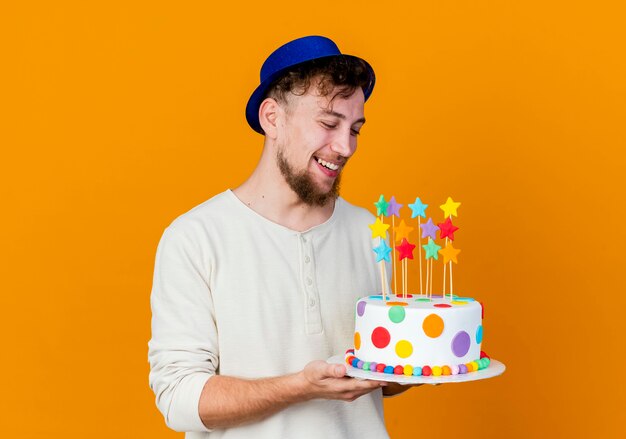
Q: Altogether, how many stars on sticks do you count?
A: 12